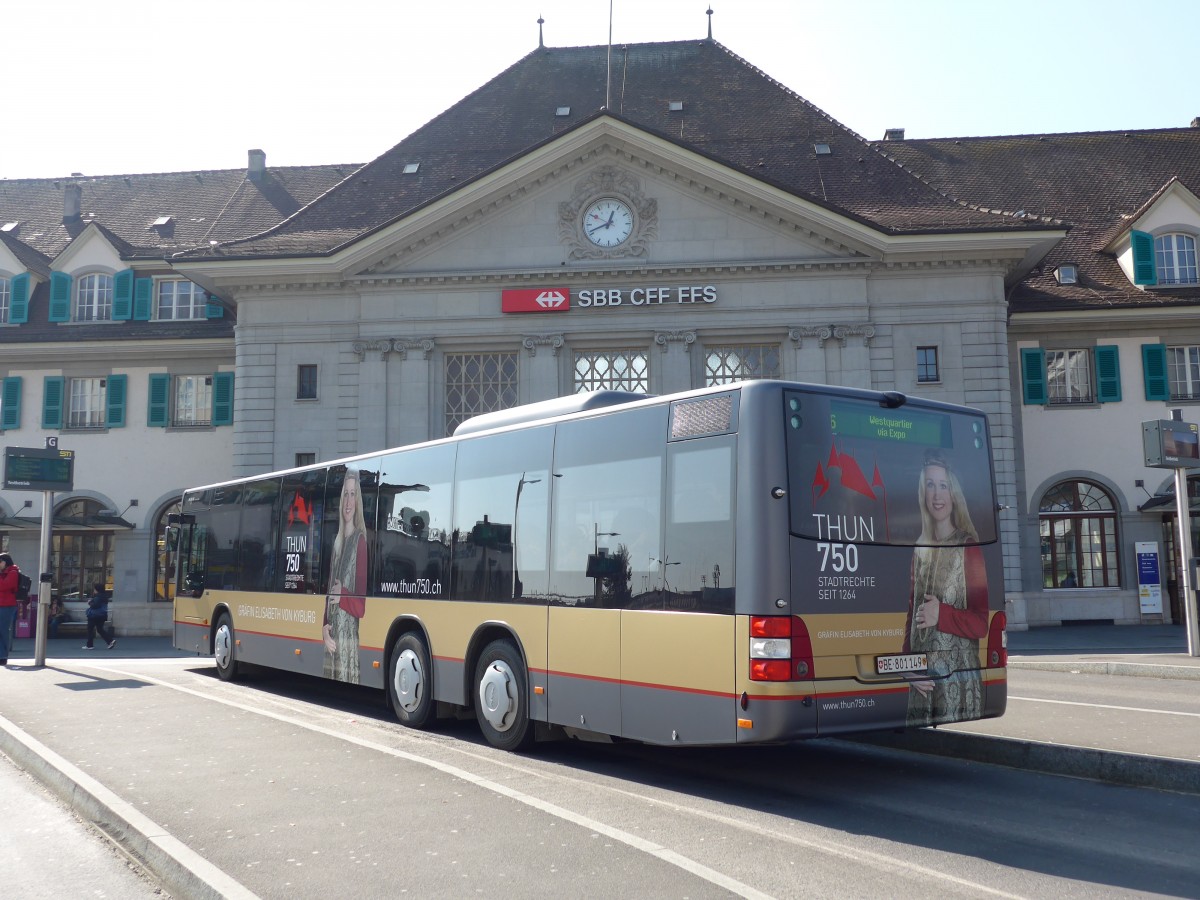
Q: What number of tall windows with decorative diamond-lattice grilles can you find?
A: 3